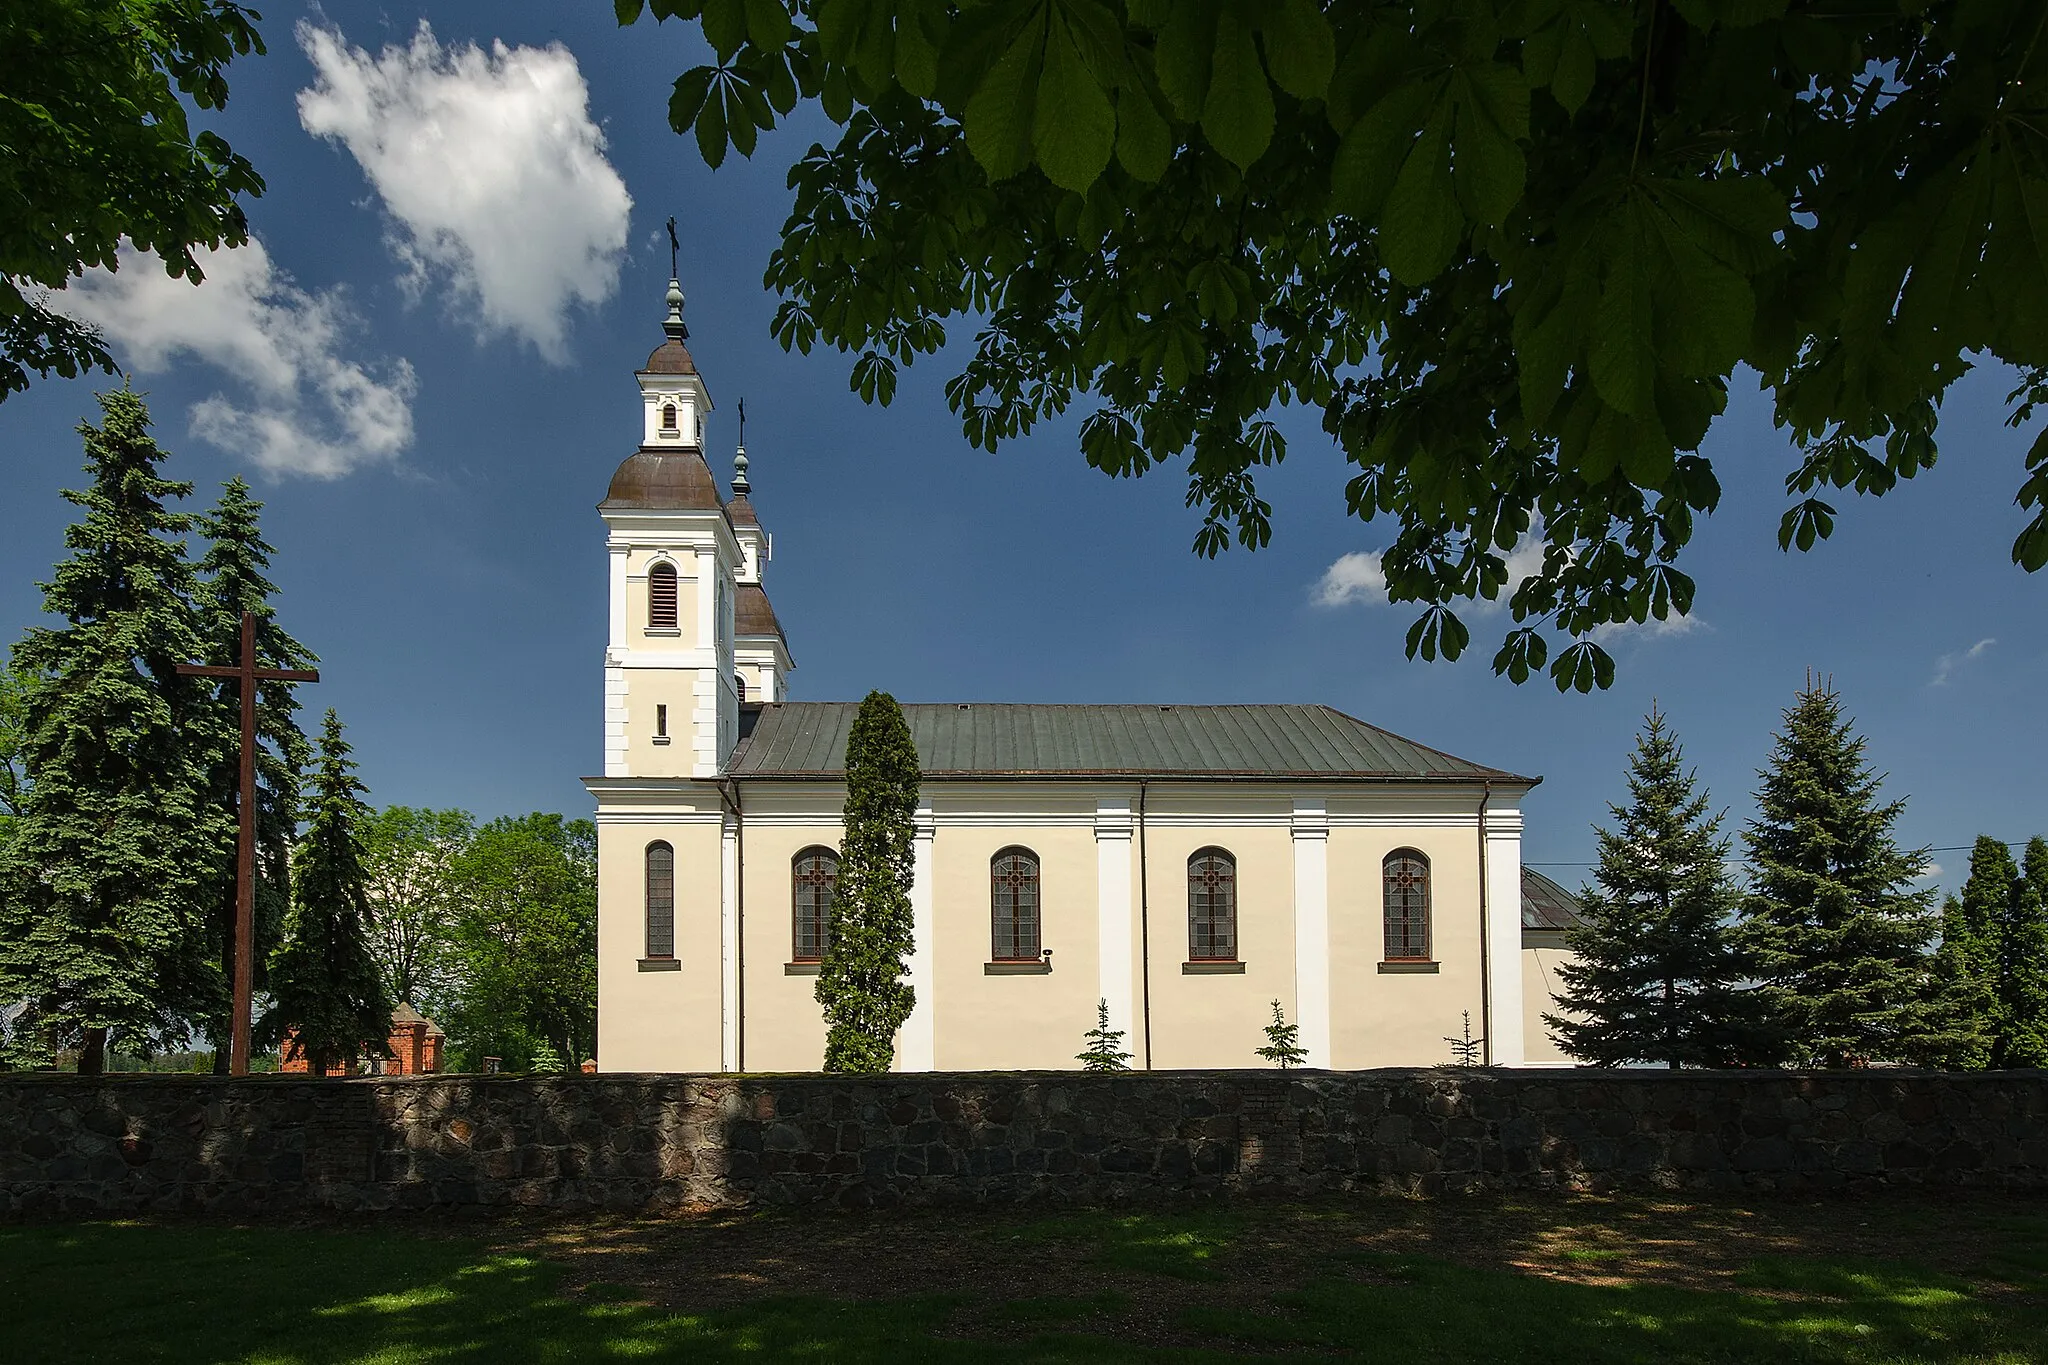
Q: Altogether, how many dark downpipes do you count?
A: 3